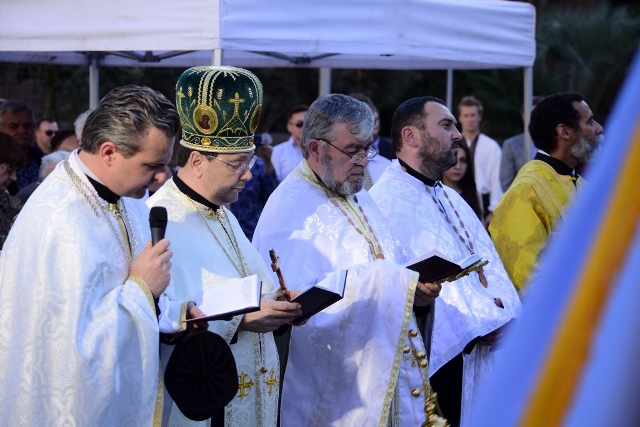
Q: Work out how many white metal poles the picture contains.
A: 5